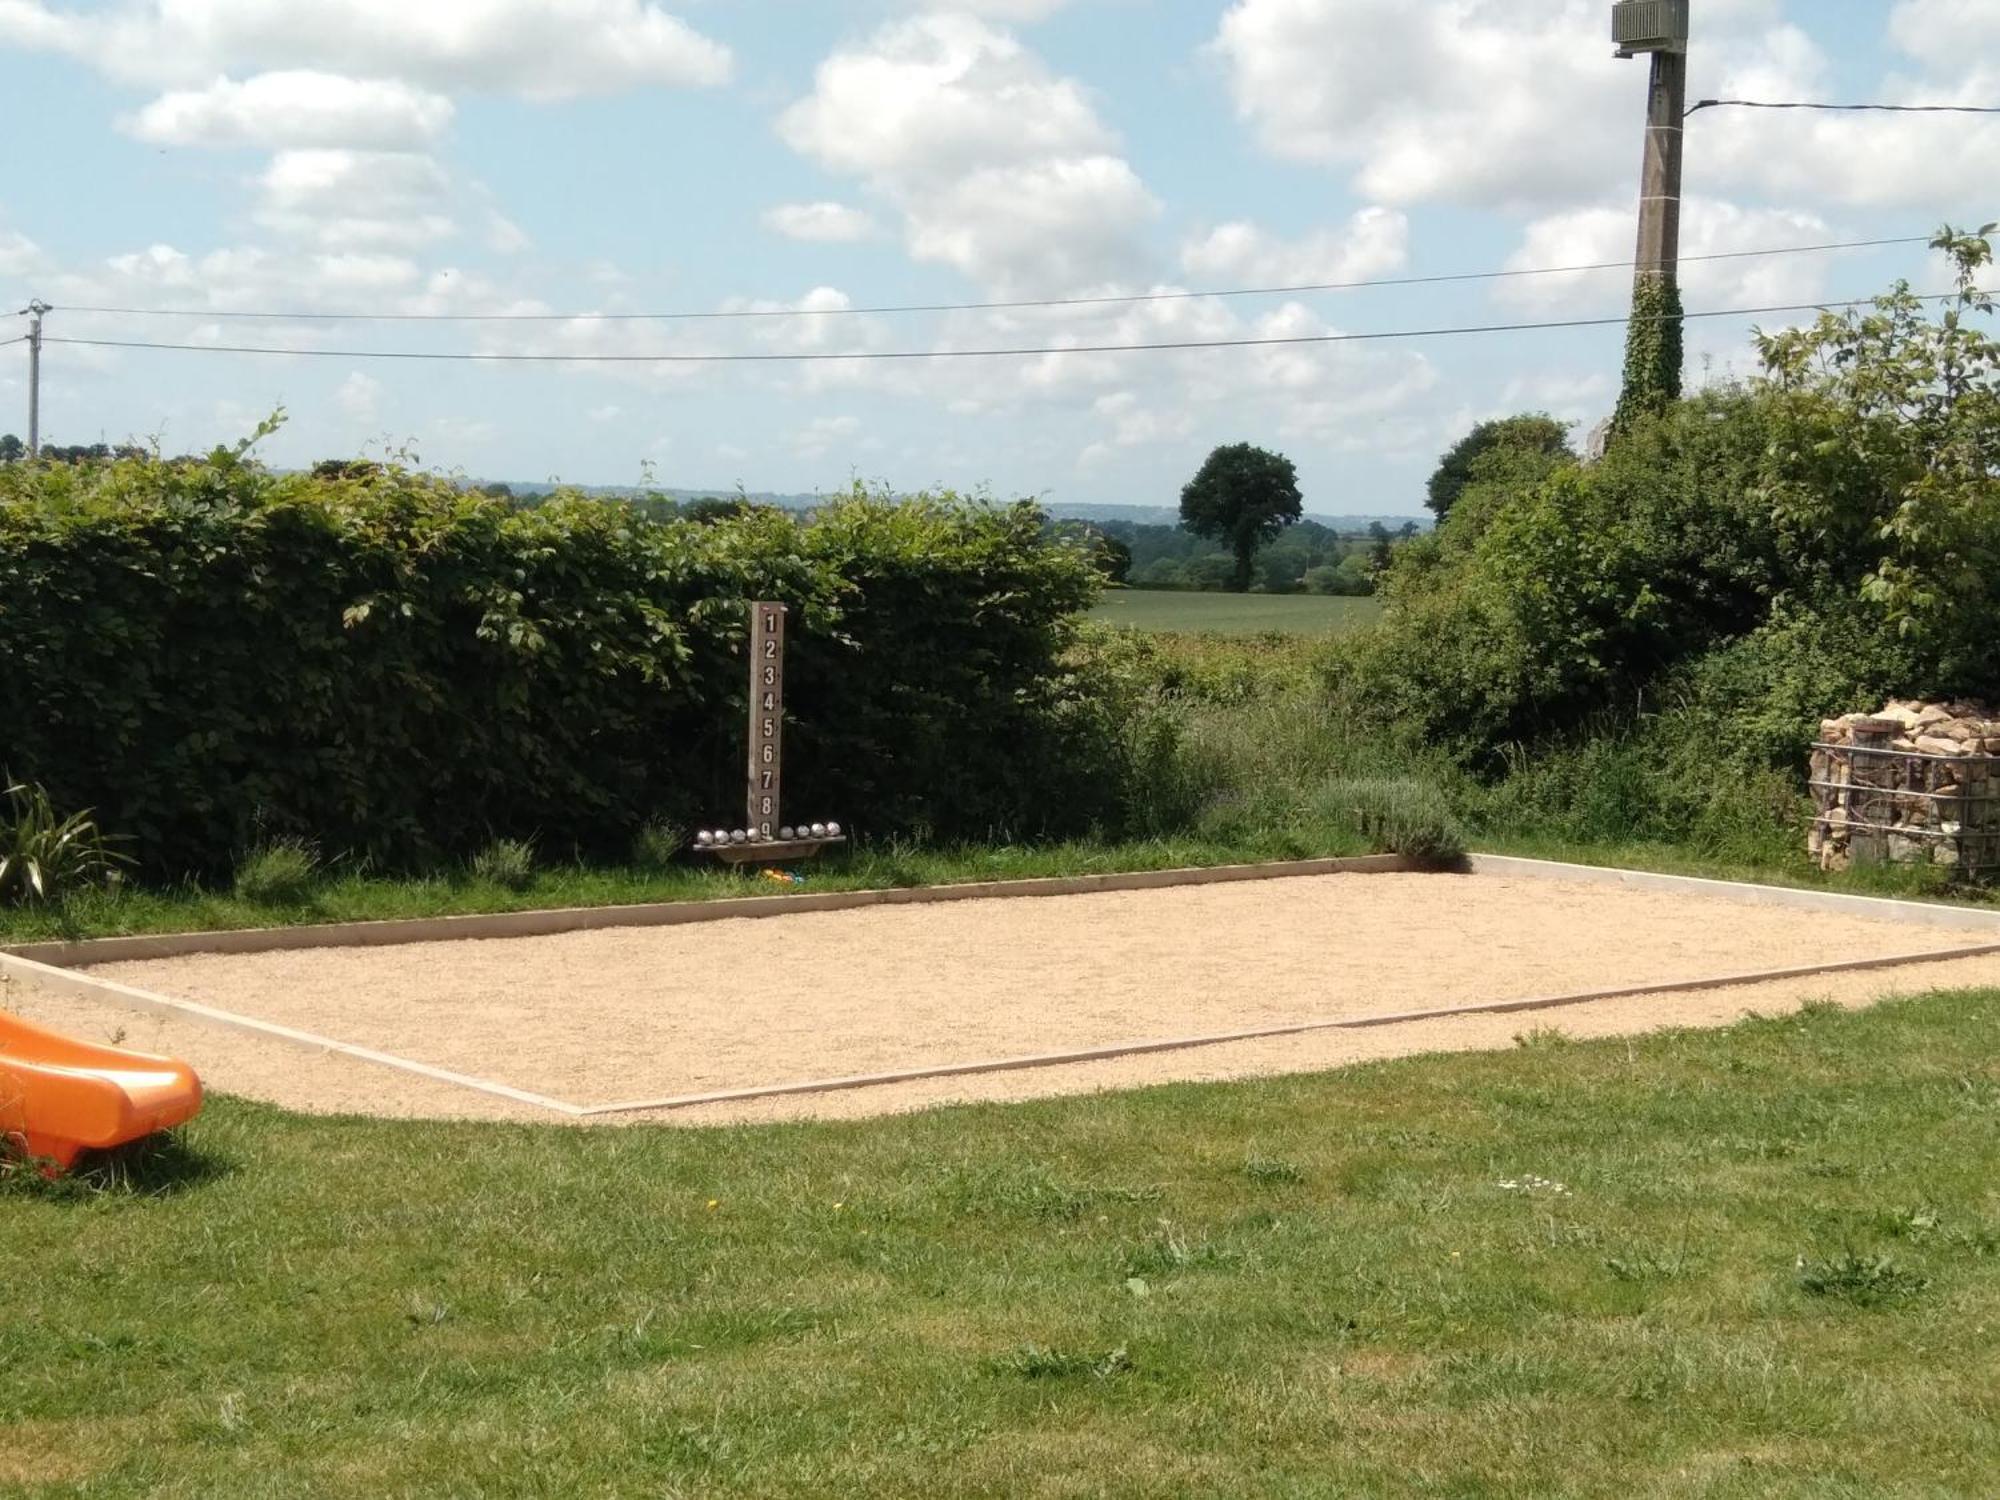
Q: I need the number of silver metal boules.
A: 8